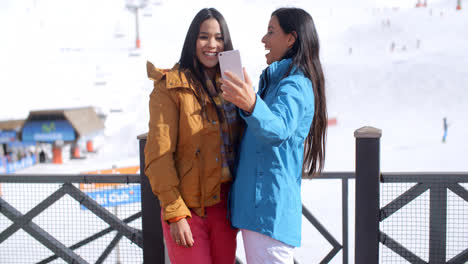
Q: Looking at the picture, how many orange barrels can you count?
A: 3